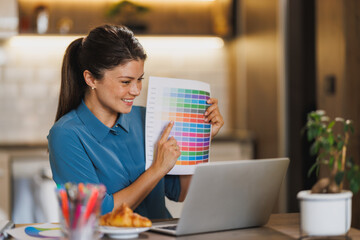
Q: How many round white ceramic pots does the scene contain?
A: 1